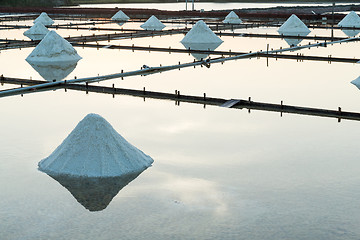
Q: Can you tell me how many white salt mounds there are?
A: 11